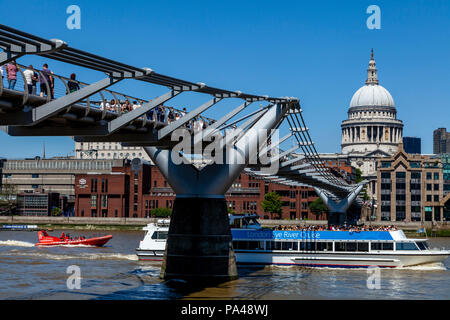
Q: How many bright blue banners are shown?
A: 1